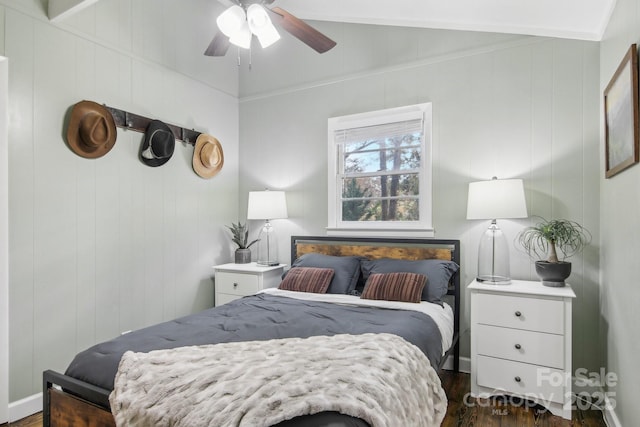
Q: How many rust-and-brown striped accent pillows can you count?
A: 2